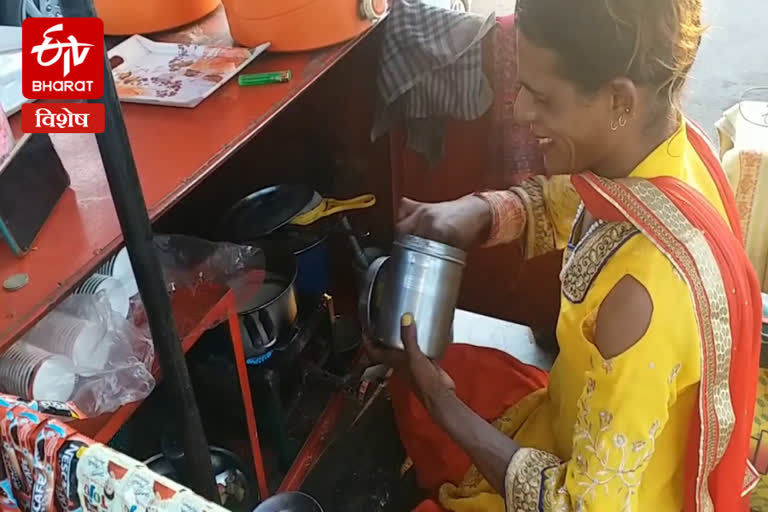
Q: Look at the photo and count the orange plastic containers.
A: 2